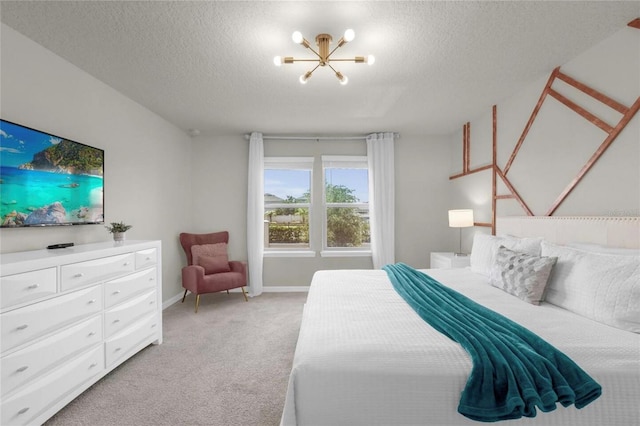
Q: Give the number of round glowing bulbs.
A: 6